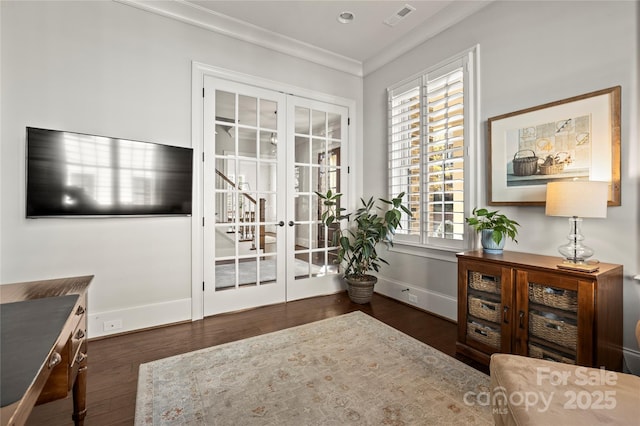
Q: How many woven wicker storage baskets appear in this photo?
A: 6